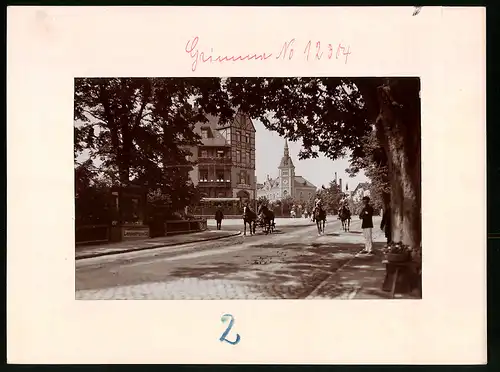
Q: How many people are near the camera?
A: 1